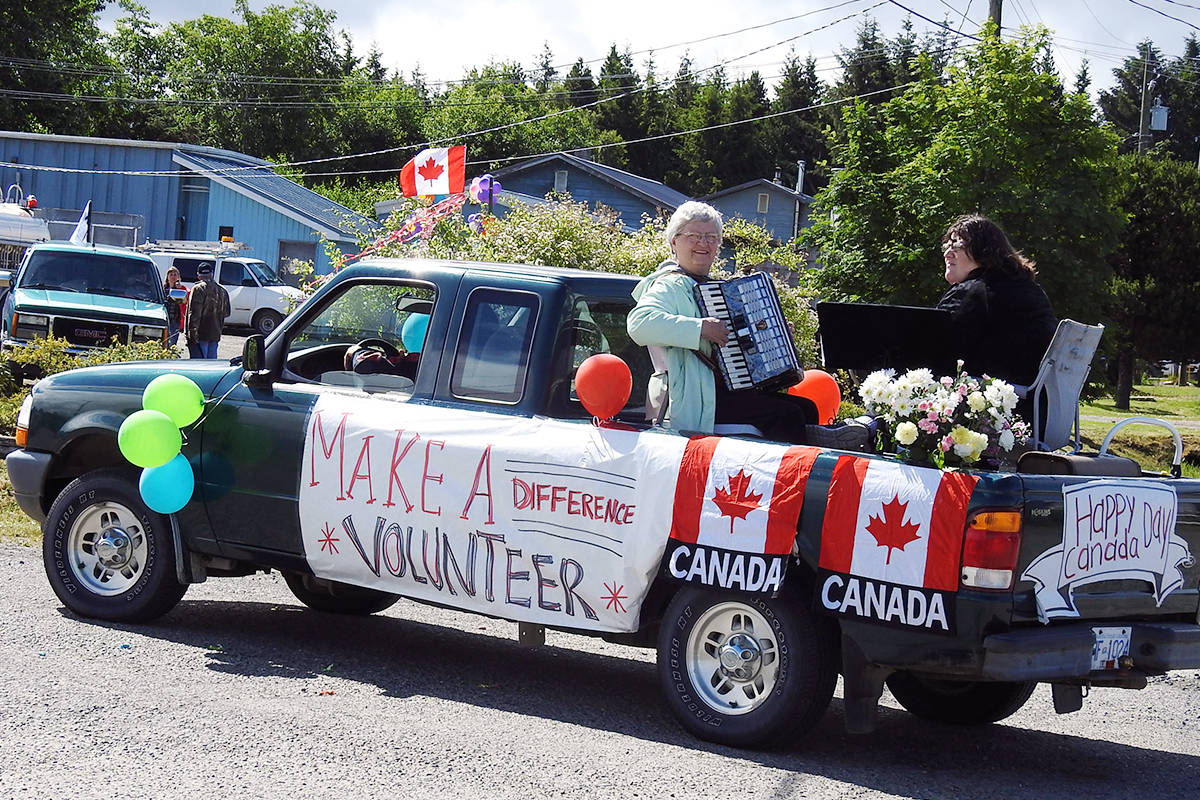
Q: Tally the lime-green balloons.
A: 2